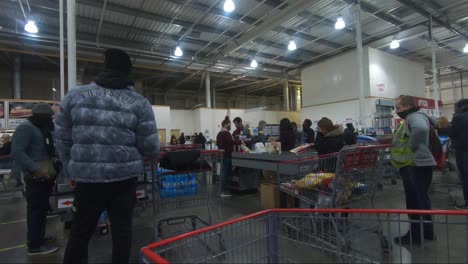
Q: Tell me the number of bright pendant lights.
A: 8